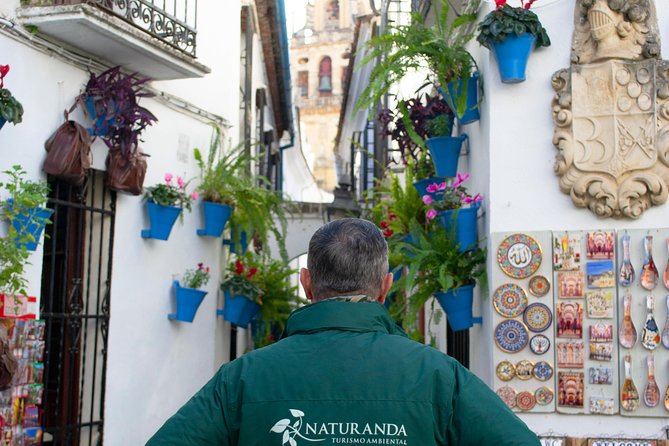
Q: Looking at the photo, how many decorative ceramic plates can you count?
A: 12